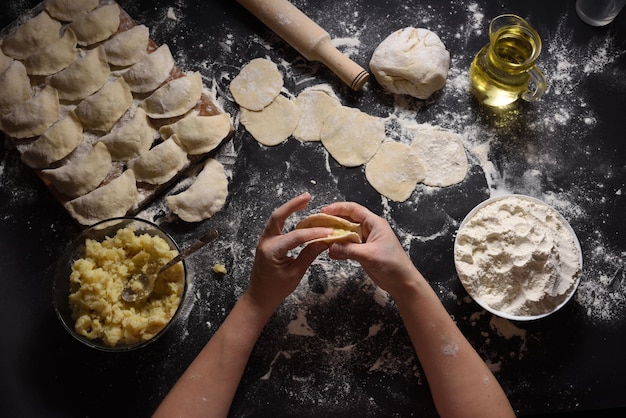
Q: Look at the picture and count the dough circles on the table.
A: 6